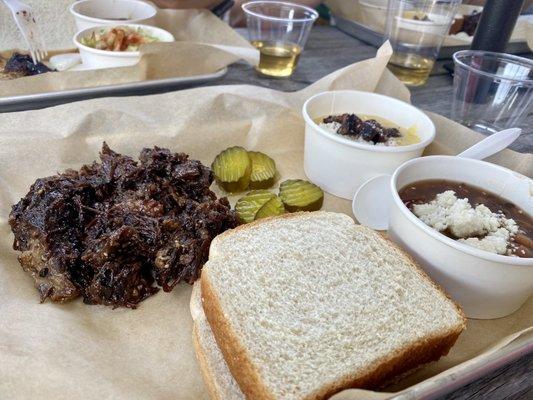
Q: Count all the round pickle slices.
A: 5